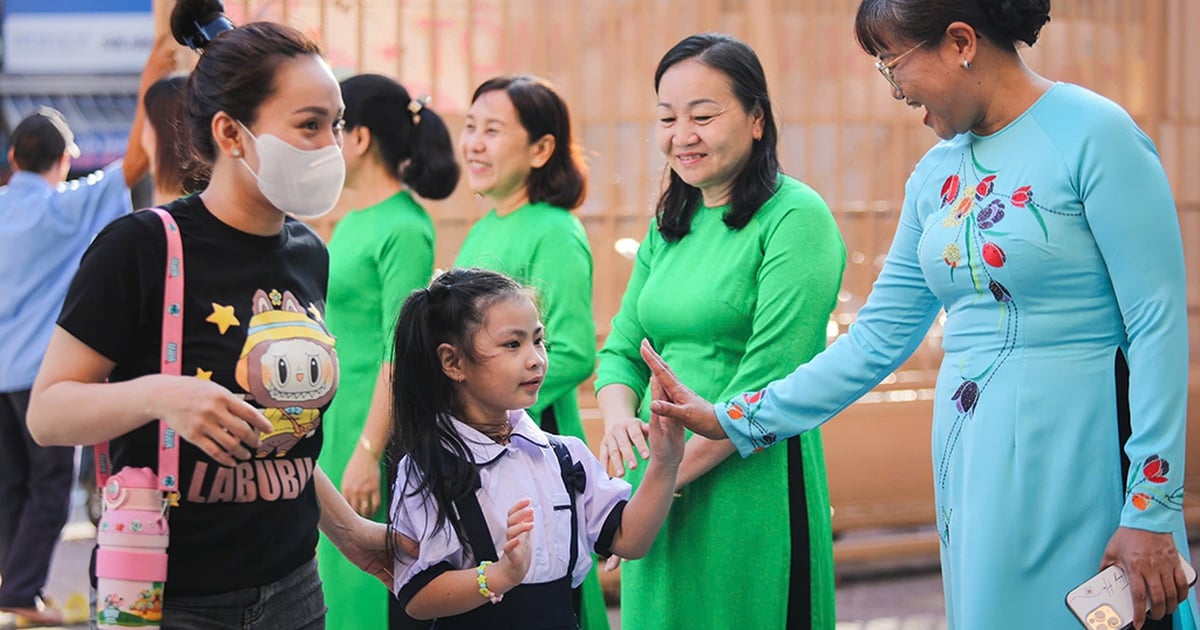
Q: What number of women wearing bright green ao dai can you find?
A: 3